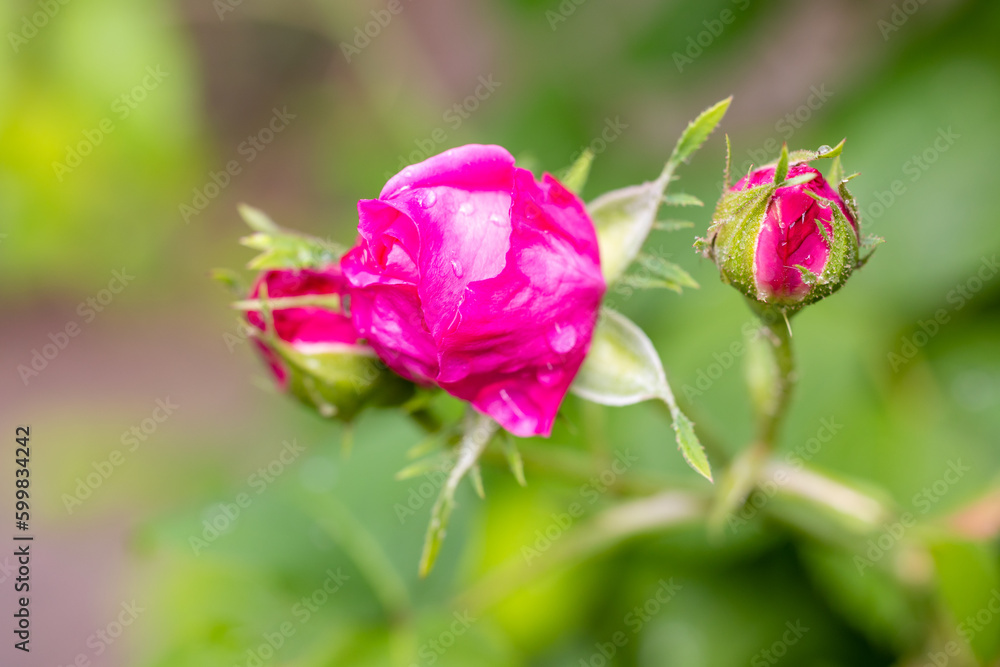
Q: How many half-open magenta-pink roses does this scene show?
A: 1